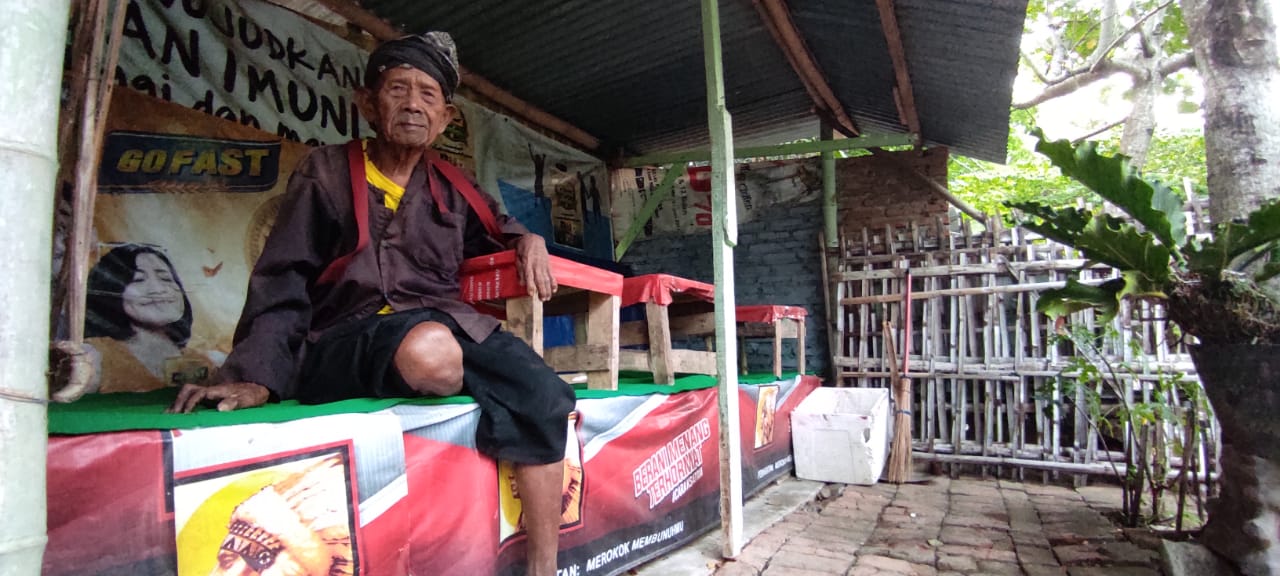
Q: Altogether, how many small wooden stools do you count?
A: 3